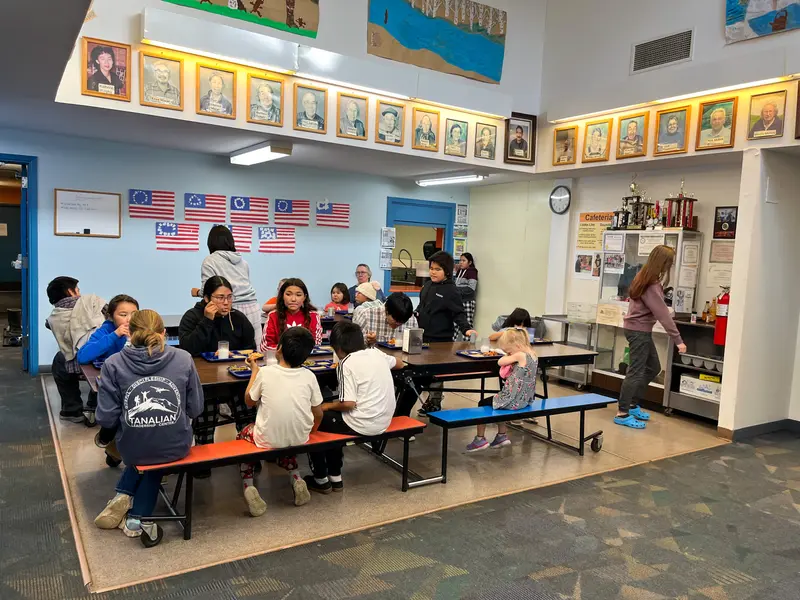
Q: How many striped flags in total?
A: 8